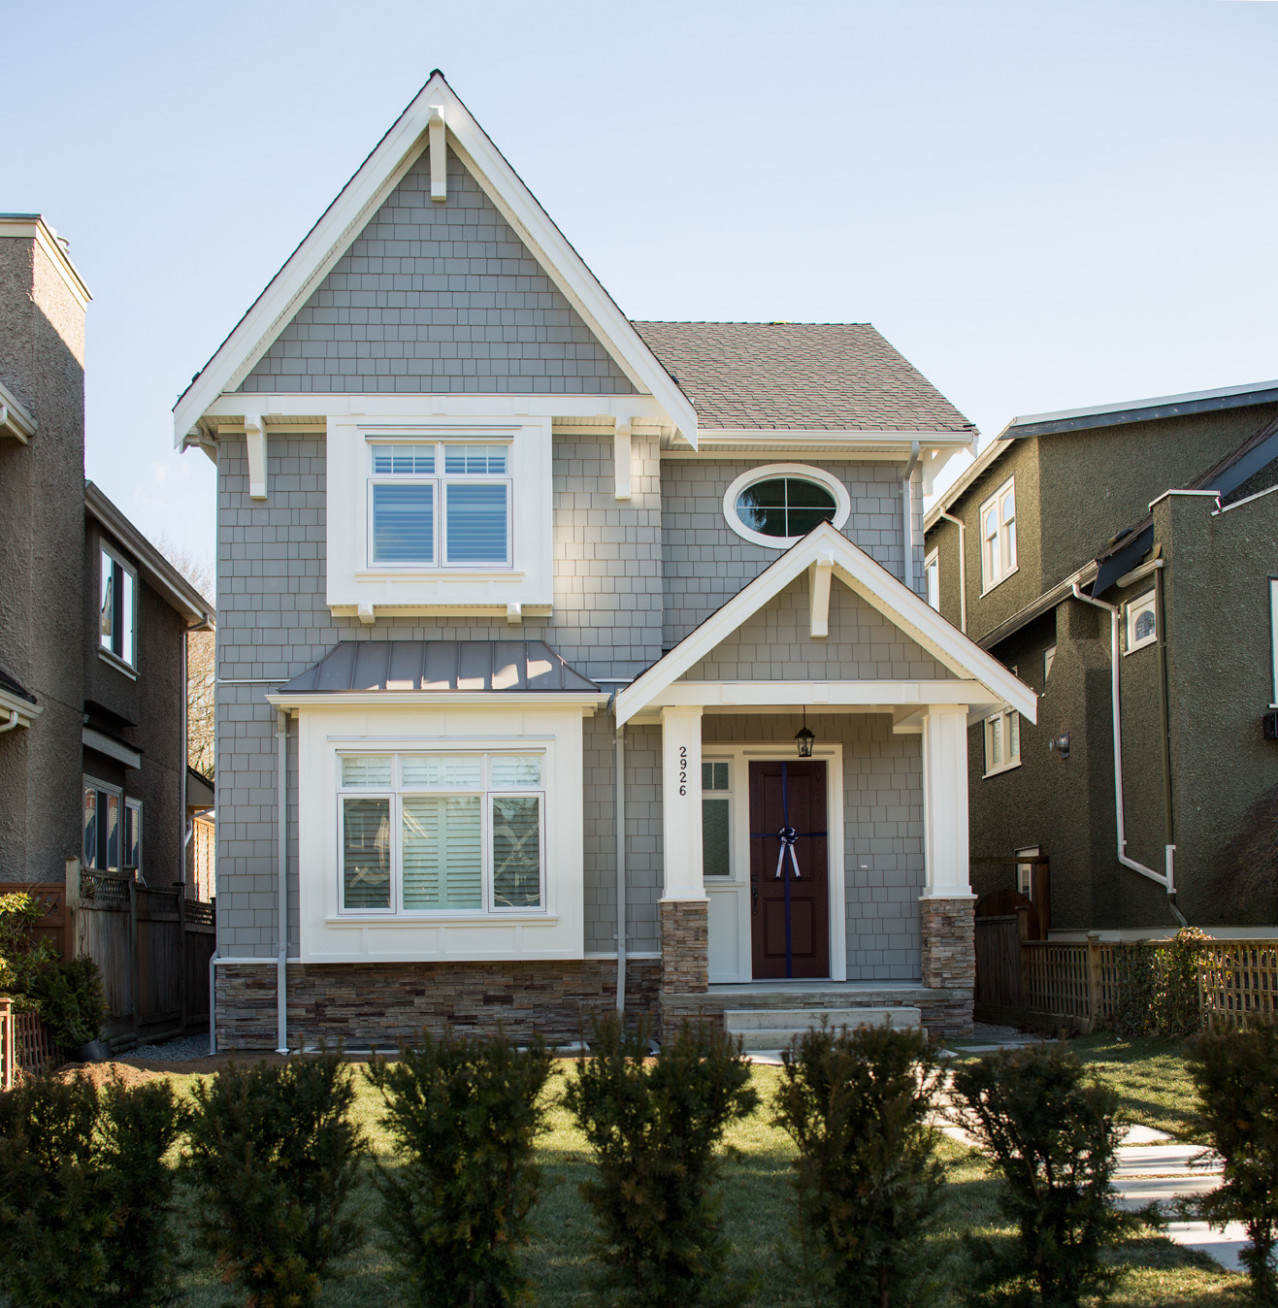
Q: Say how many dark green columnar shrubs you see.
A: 7